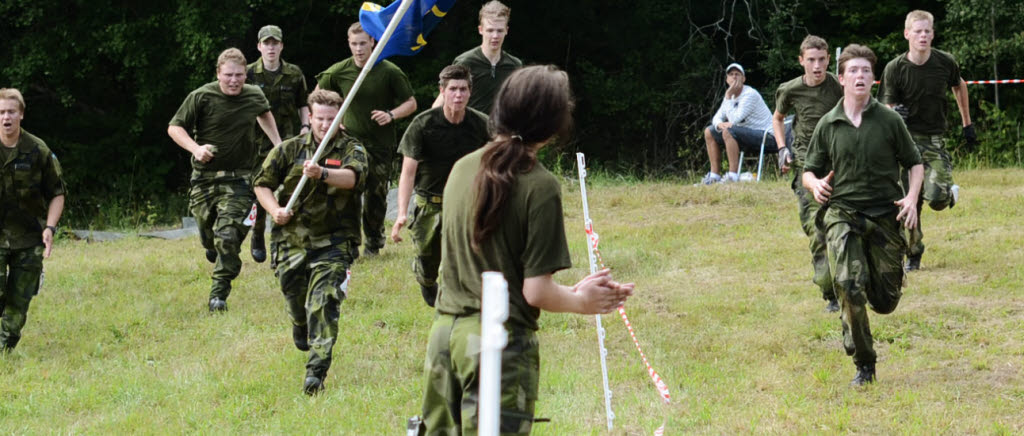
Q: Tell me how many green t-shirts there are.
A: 8